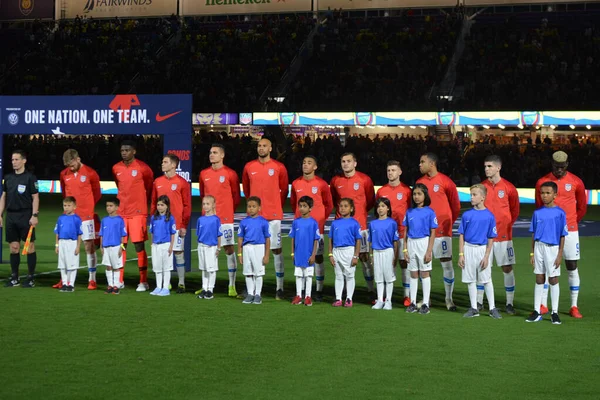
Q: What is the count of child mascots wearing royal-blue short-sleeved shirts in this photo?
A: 11